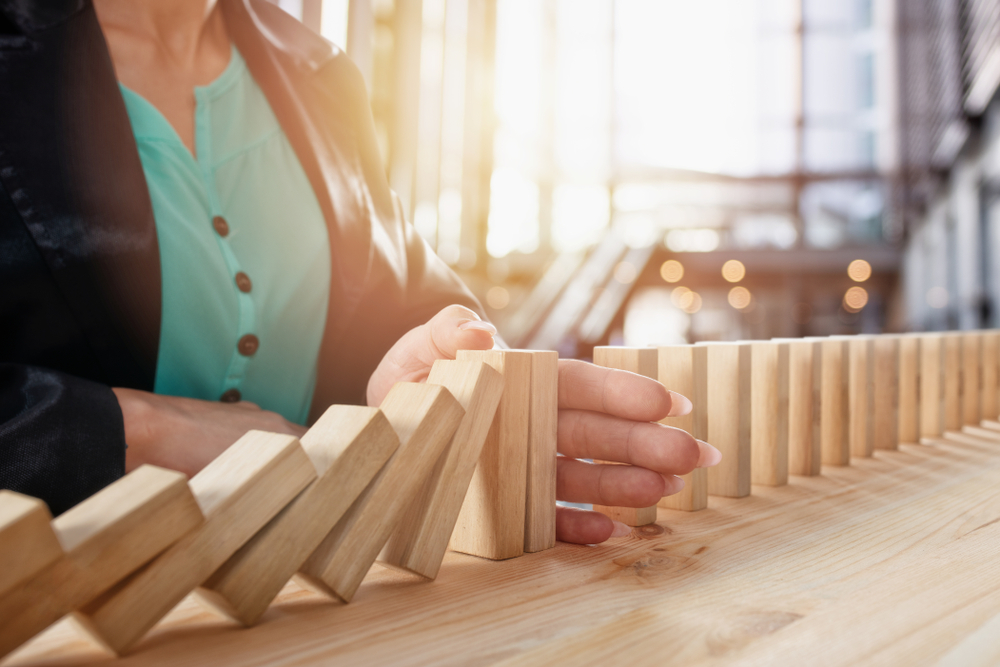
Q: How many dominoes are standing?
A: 15